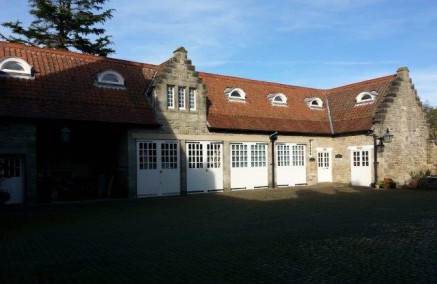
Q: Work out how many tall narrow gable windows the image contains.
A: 3